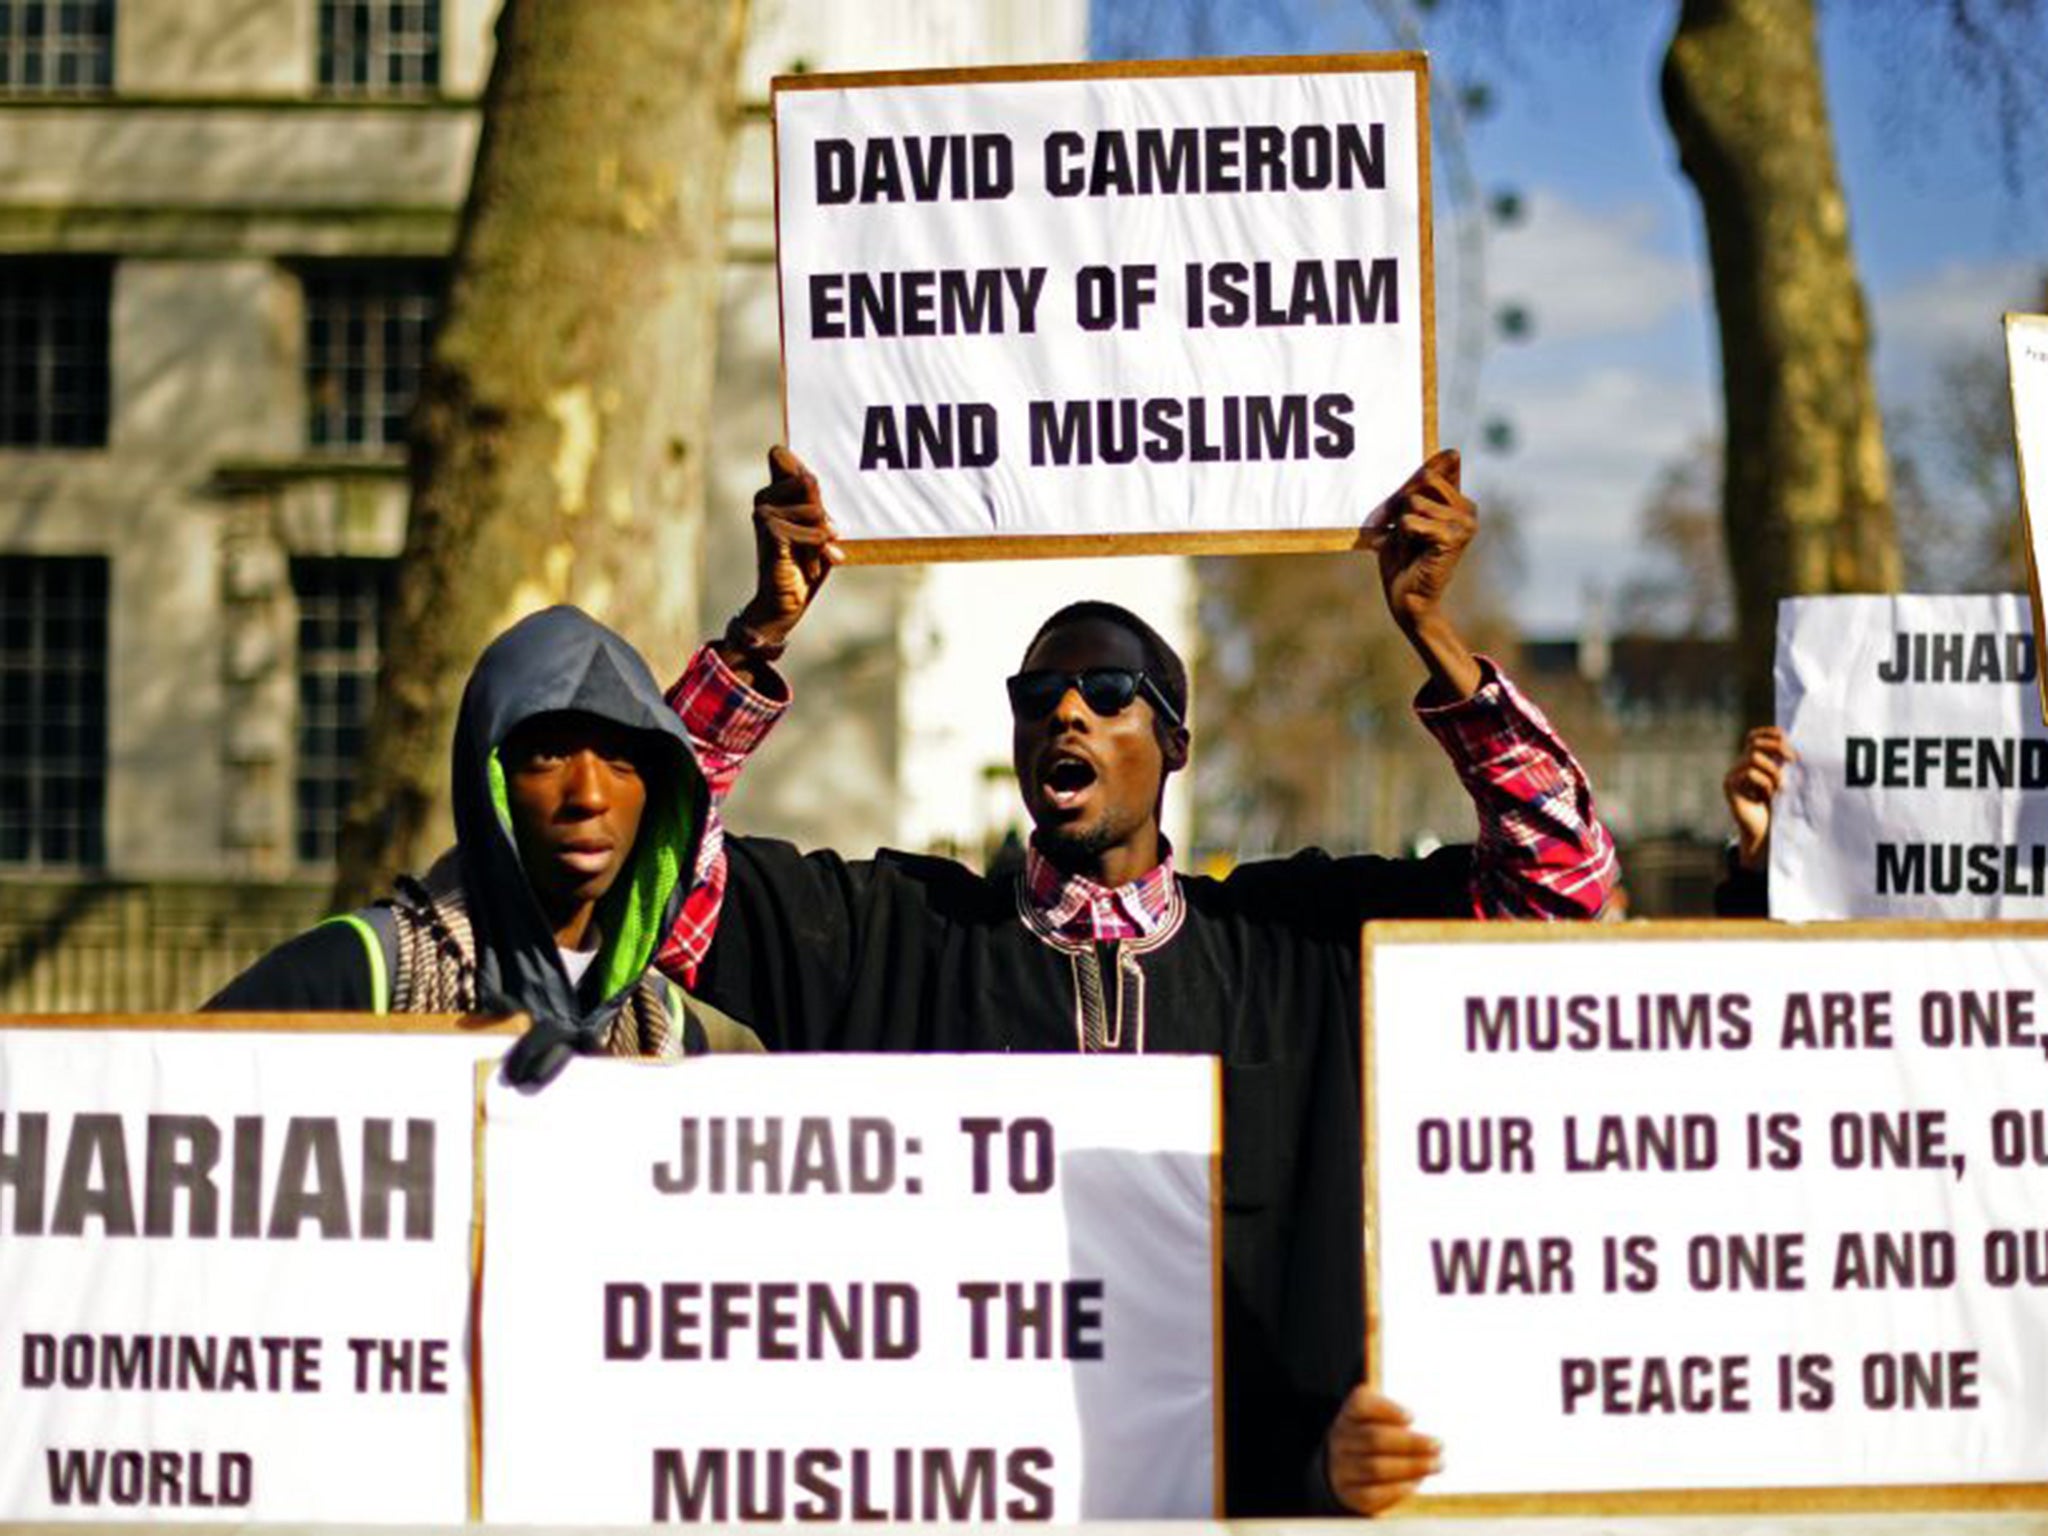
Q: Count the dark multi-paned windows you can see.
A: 6